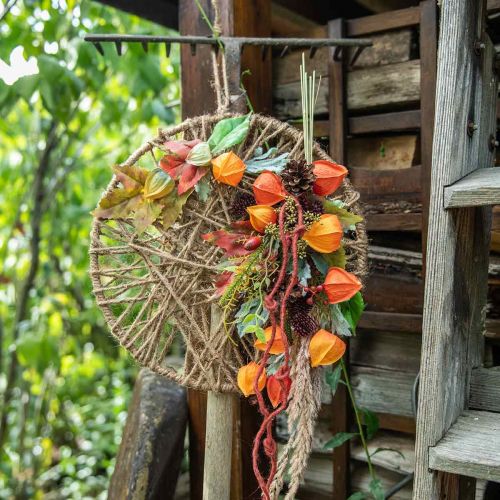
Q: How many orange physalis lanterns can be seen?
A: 10